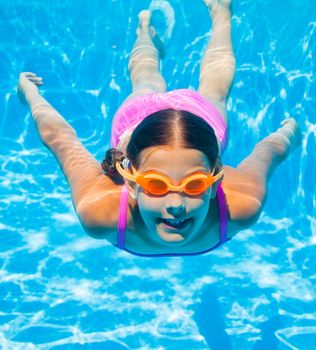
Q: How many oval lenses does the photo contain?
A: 2